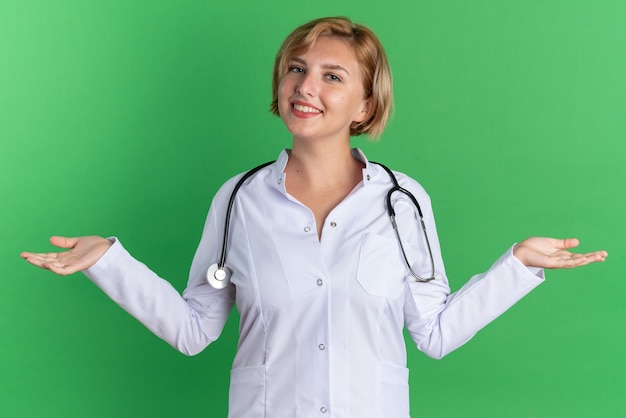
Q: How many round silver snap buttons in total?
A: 7